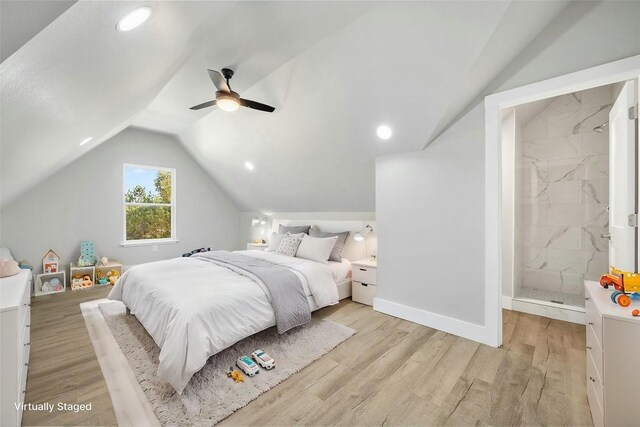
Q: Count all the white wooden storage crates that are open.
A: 3